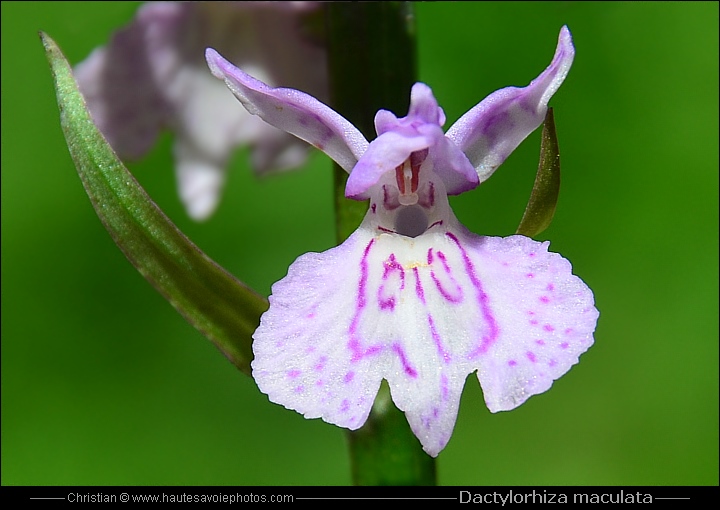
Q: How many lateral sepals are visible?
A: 2